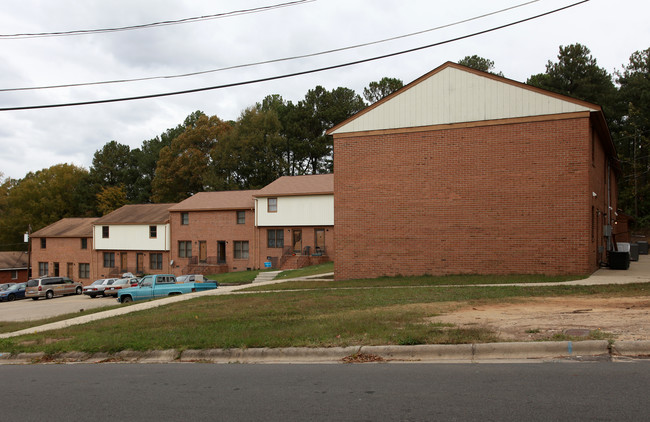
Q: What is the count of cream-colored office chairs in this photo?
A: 0